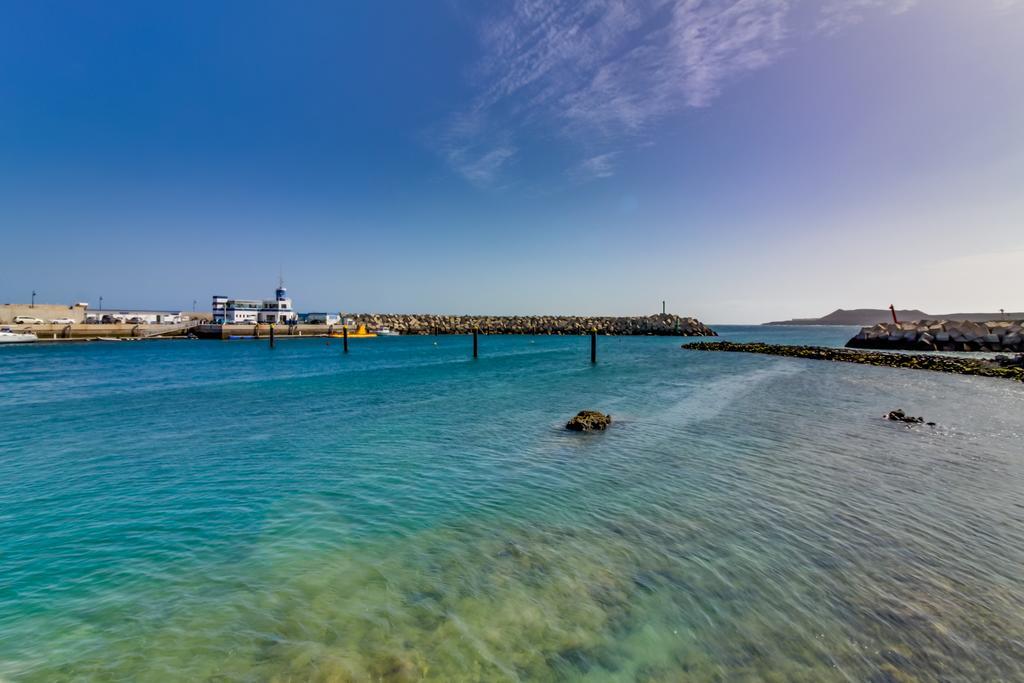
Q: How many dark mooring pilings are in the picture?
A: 4